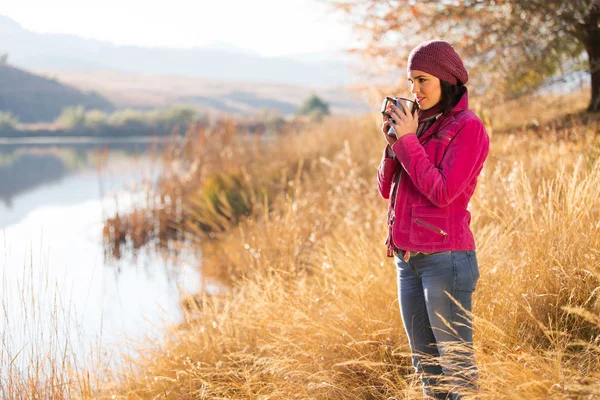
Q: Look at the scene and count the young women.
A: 1